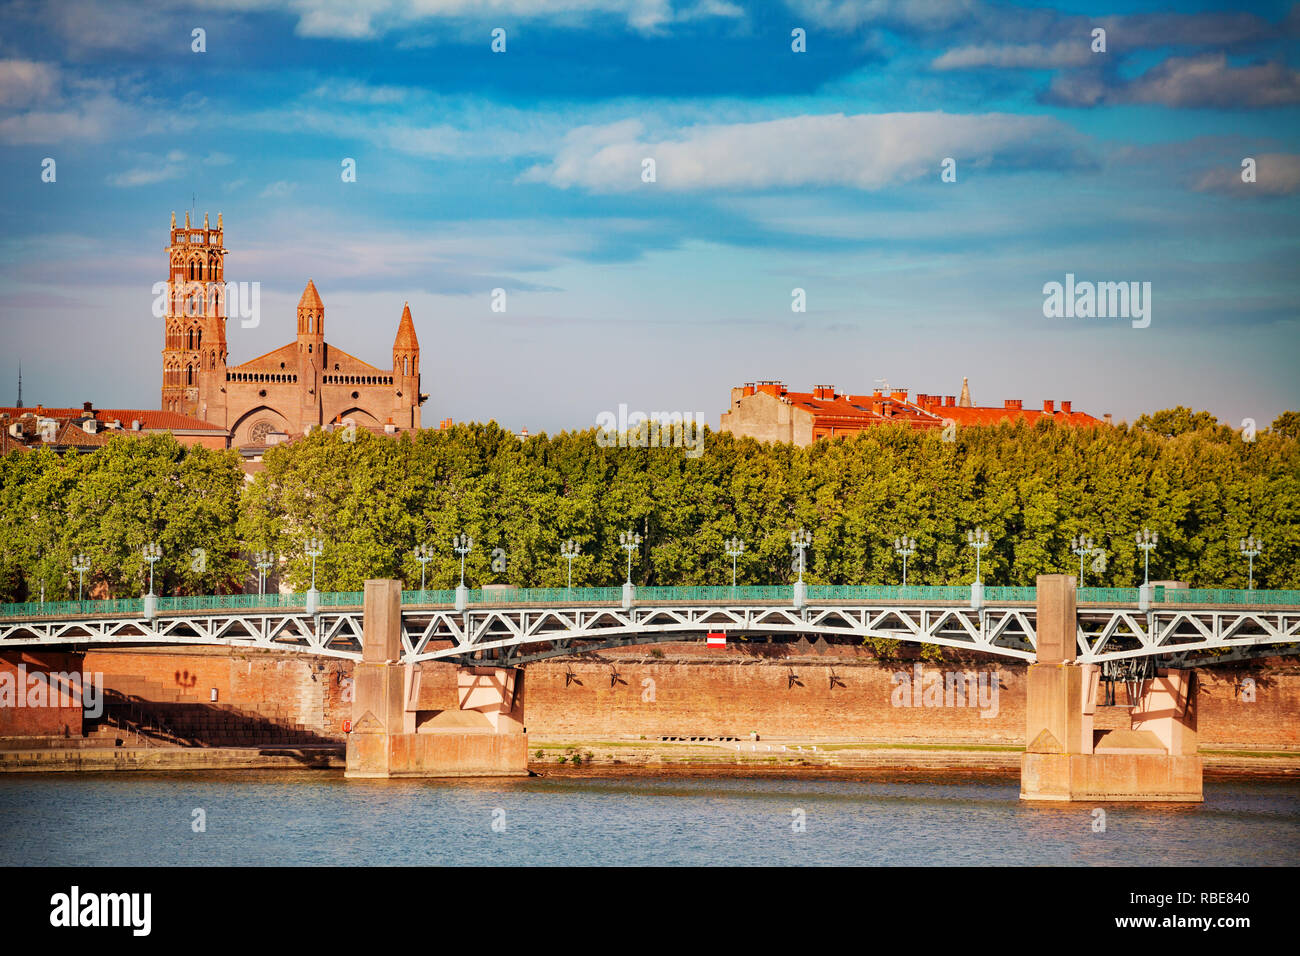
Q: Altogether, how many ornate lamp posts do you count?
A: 15